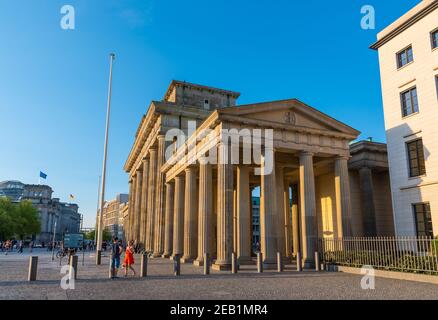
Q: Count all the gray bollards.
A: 11